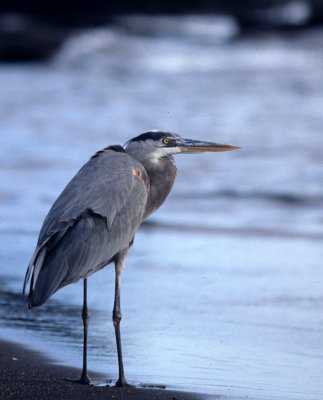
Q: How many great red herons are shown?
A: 0